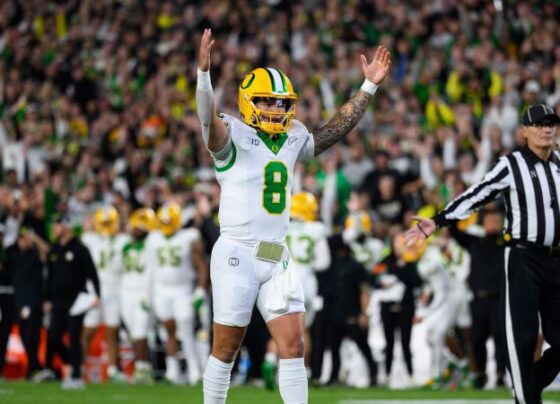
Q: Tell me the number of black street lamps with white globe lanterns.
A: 0